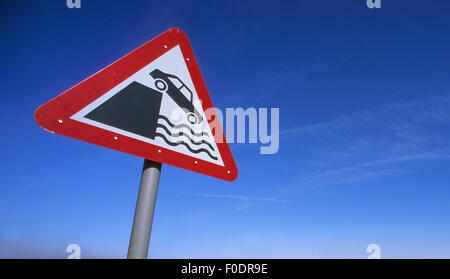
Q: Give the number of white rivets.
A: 7